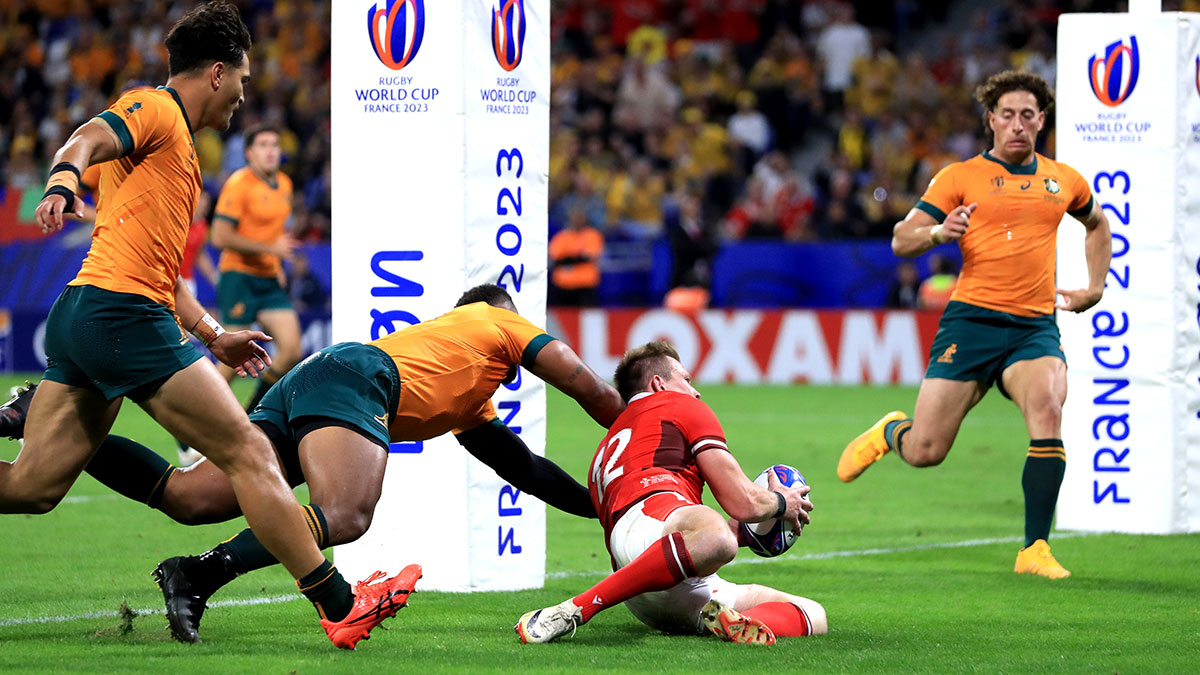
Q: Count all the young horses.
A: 0